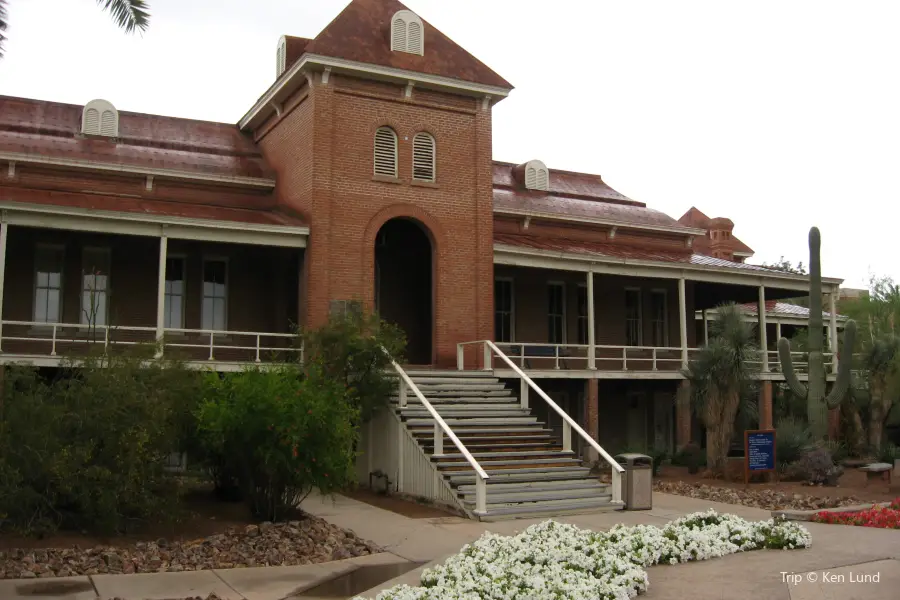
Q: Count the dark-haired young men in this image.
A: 0